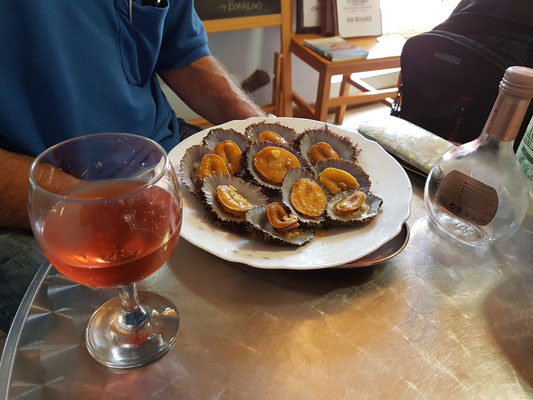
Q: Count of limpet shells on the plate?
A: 10